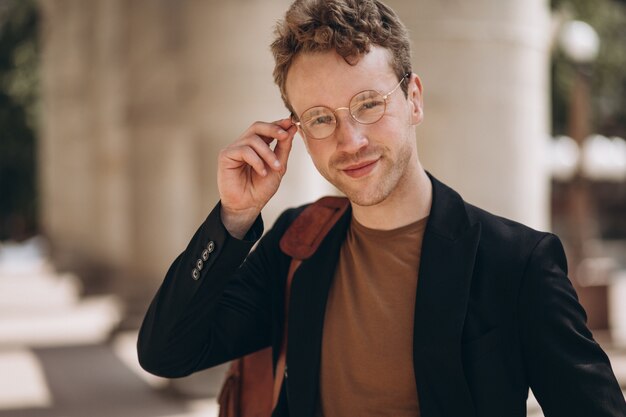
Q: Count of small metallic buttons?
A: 4